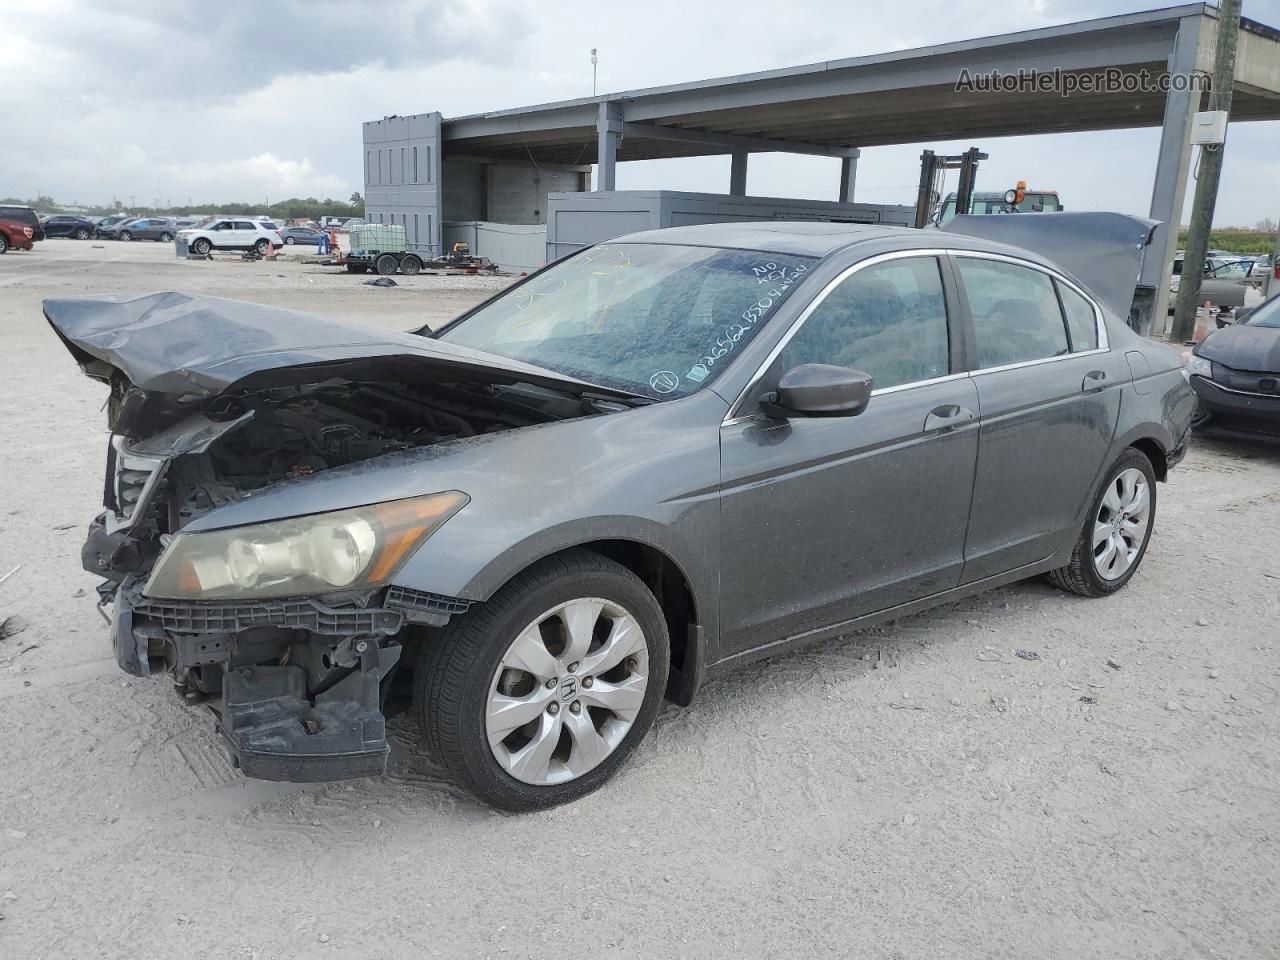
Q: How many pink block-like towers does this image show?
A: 0